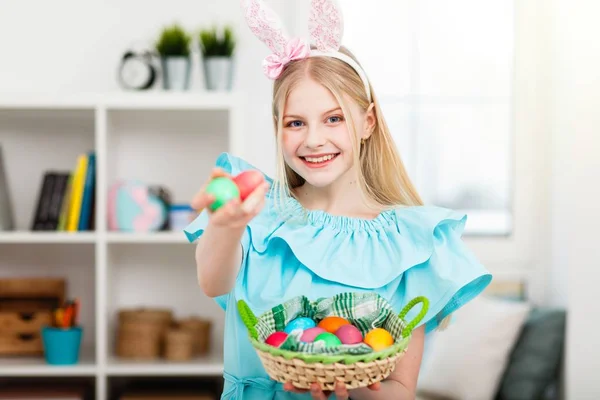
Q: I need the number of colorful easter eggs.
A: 9